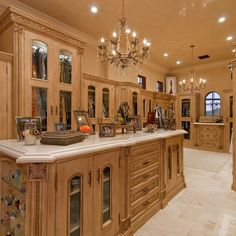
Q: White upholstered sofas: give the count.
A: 0